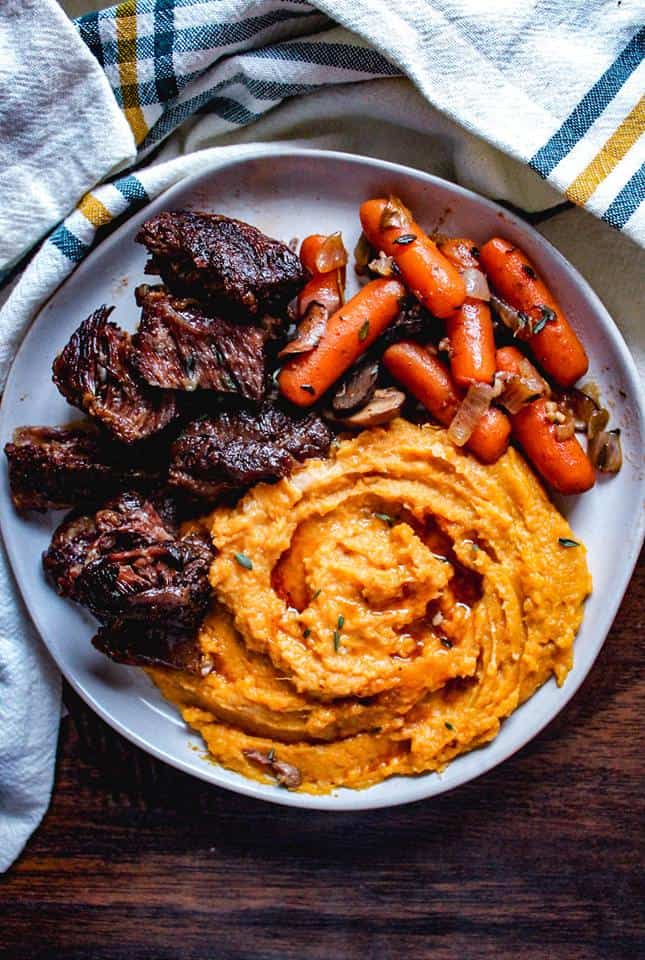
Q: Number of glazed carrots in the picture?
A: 7